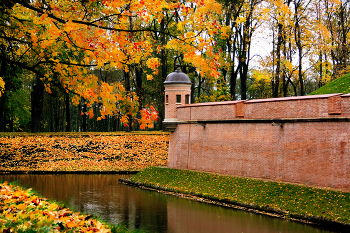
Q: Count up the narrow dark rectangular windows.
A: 3